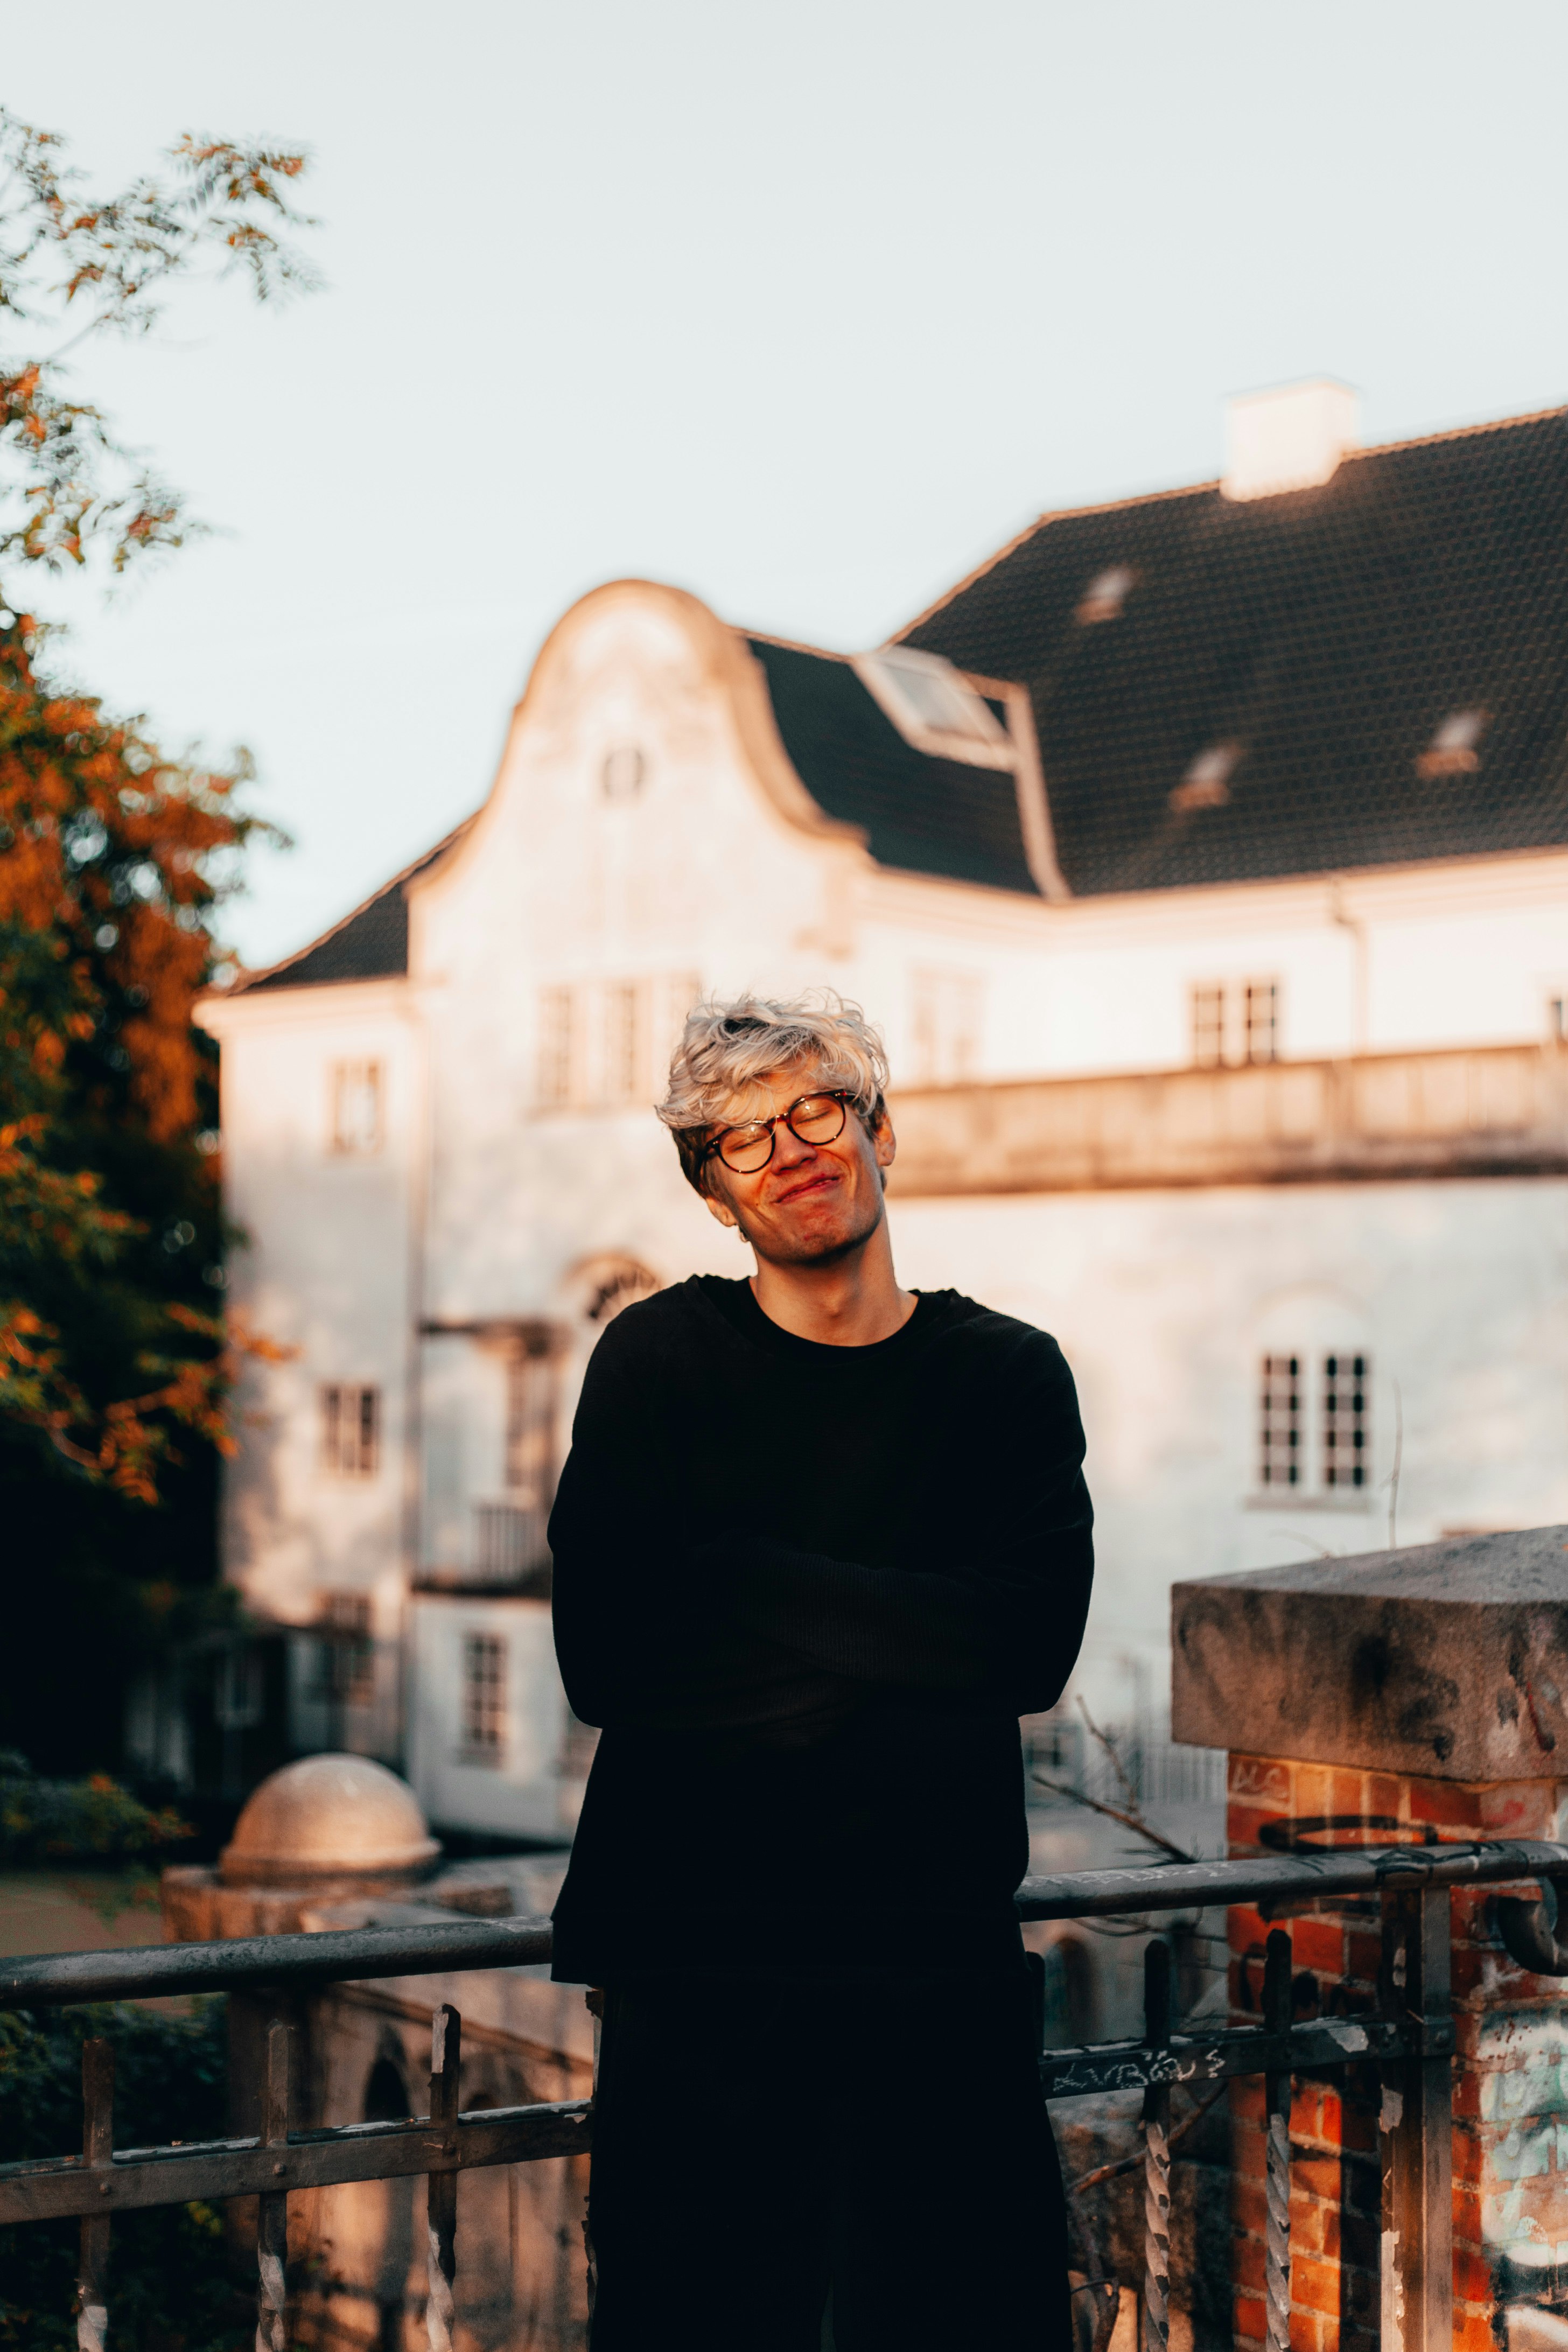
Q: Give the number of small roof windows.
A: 3